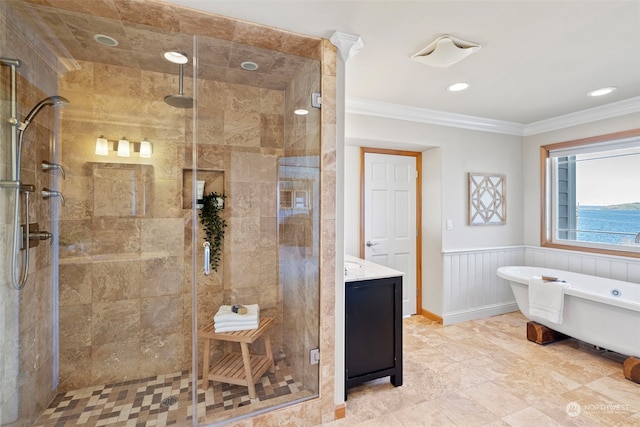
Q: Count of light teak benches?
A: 1